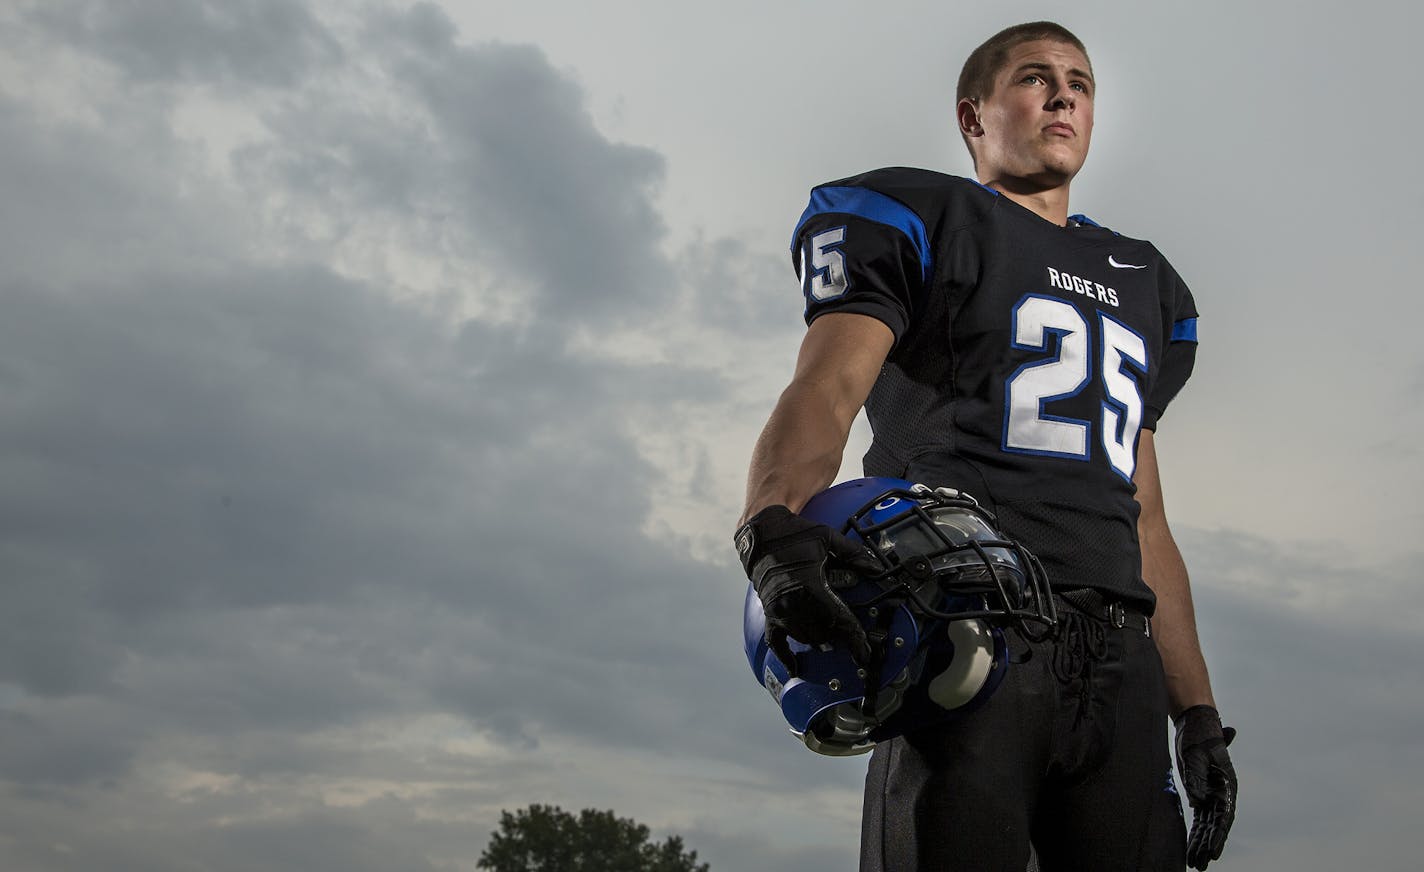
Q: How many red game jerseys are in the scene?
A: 0